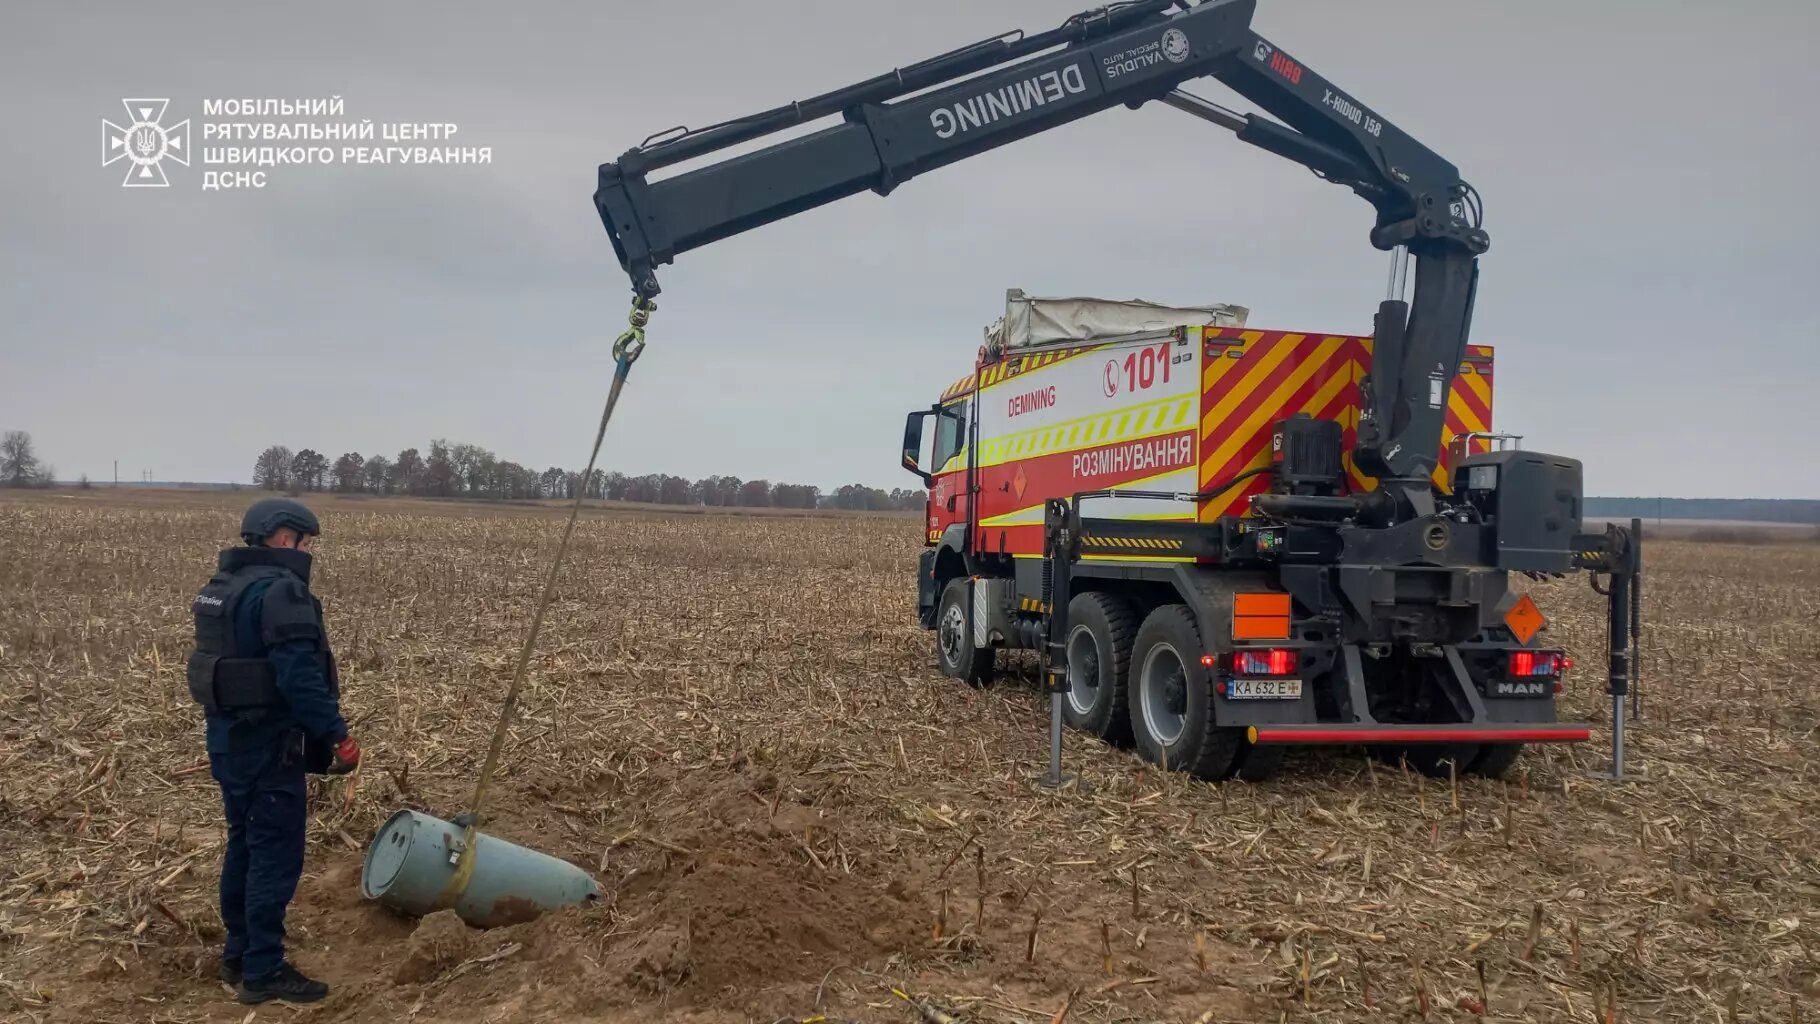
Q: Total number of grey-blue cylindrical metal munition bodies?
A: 1